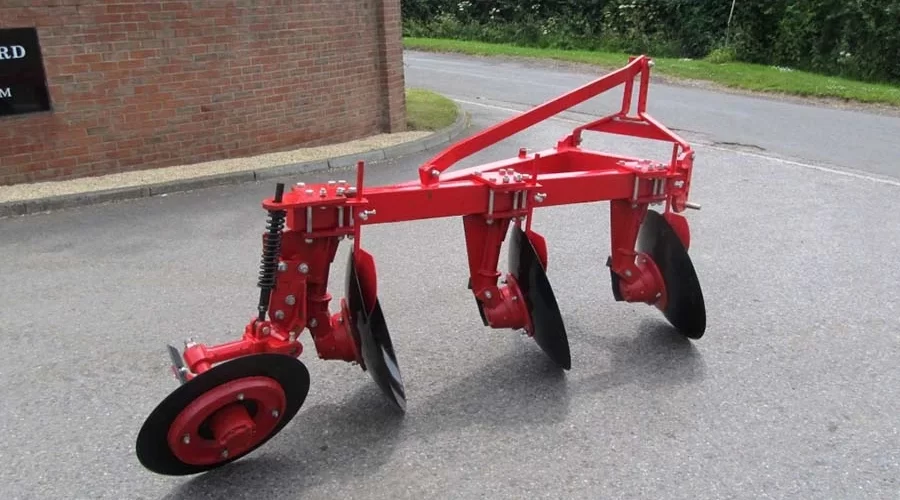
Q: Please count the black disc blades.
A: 4